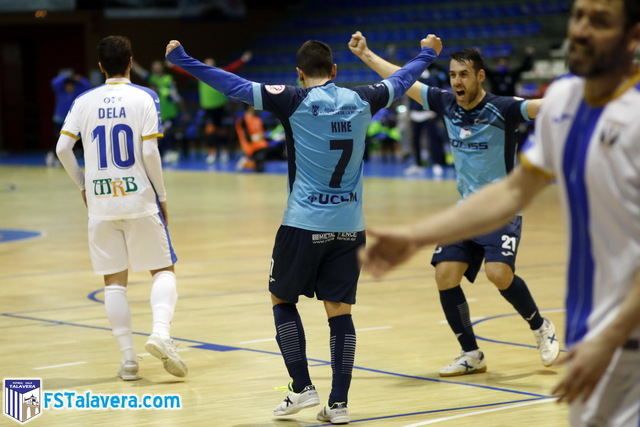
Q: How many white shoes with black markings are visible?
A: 4